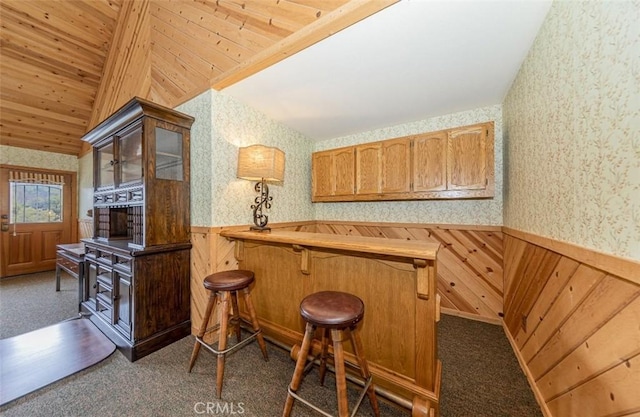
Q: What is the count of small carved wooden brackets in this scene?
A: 3